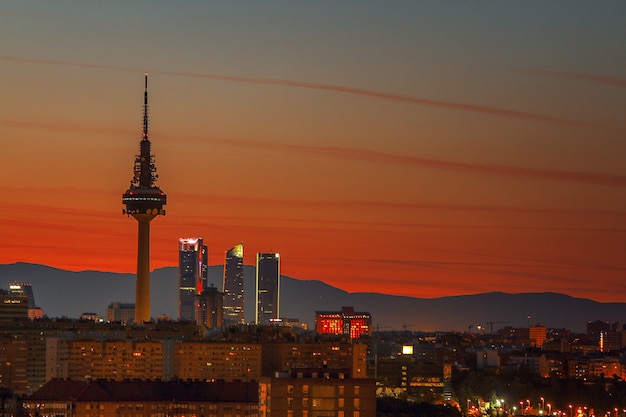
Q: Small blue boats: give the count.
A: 0